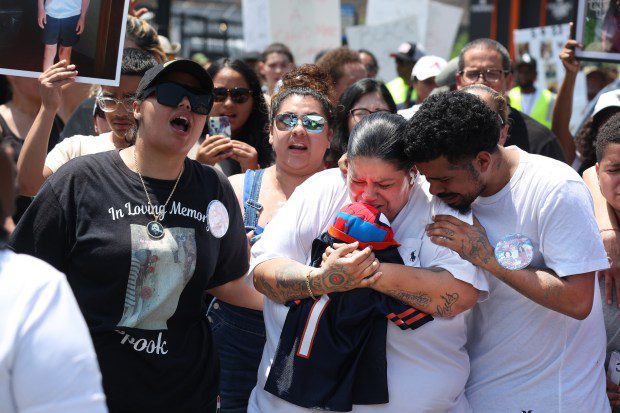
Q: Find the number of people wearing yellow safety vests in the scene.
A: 2